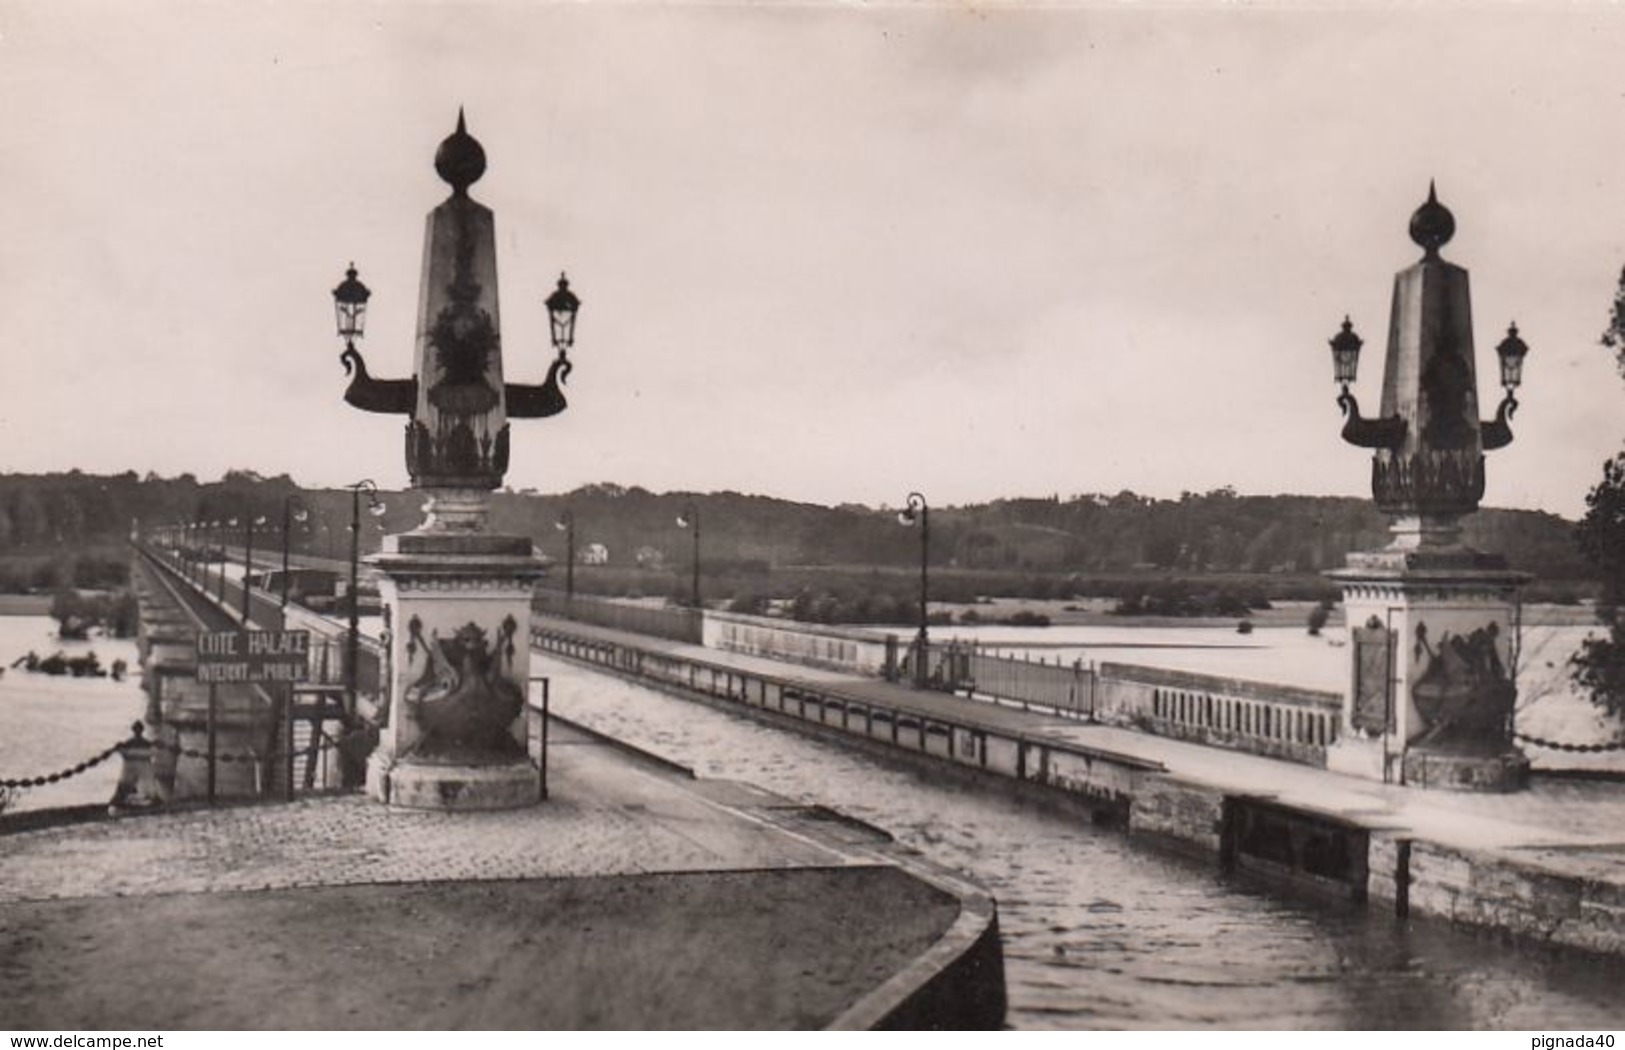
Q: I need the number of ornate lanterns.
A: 4